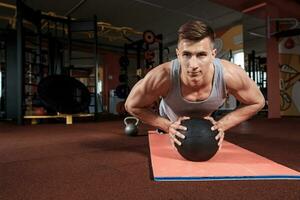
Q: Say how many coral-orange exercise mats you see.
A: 1